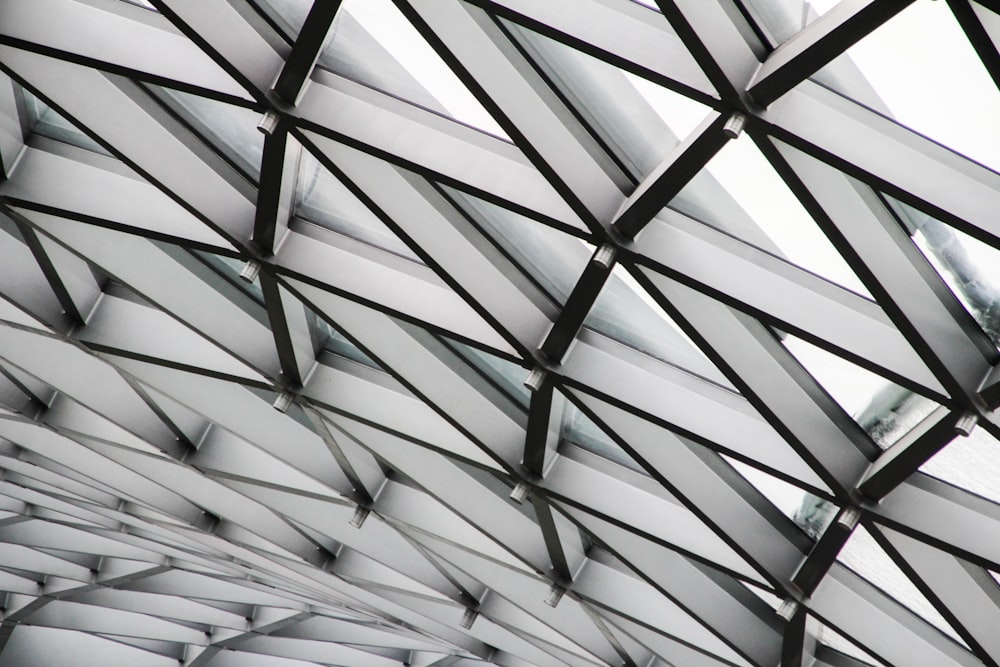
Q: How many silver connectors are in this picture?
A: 13